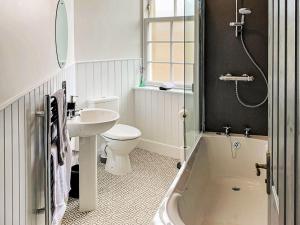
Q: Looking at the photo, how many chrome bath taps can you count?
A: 2